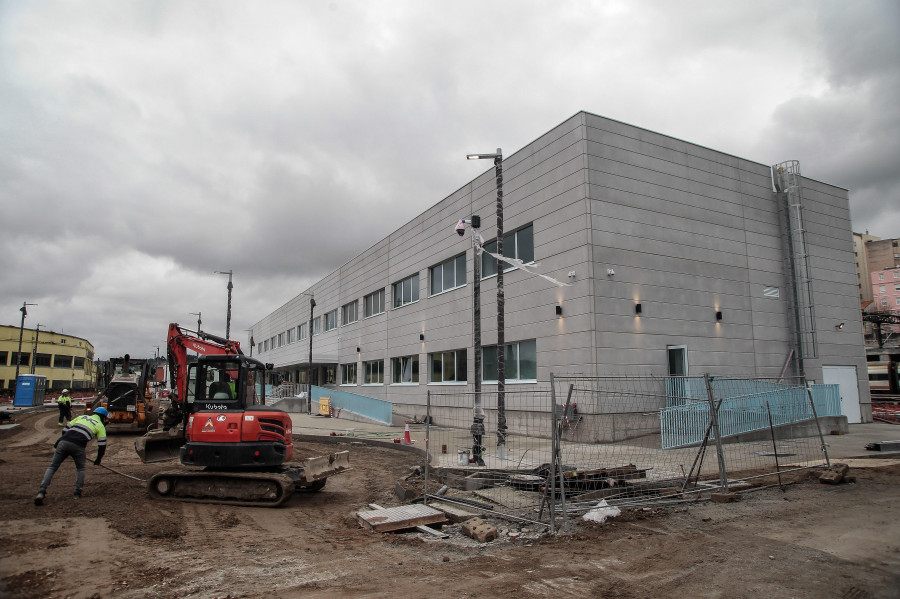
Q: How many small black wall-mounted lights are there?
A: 5